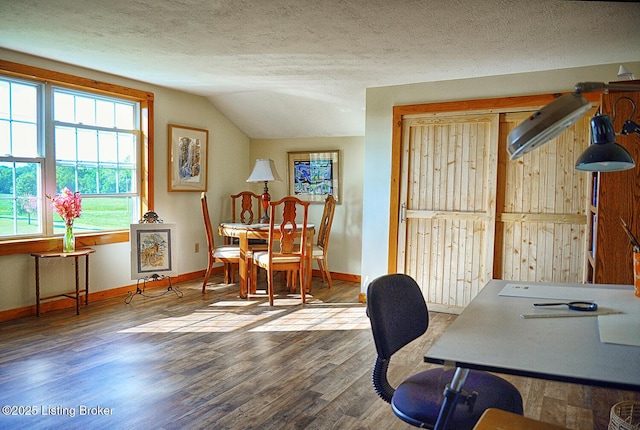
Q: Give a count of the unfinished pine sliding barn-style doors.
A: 2